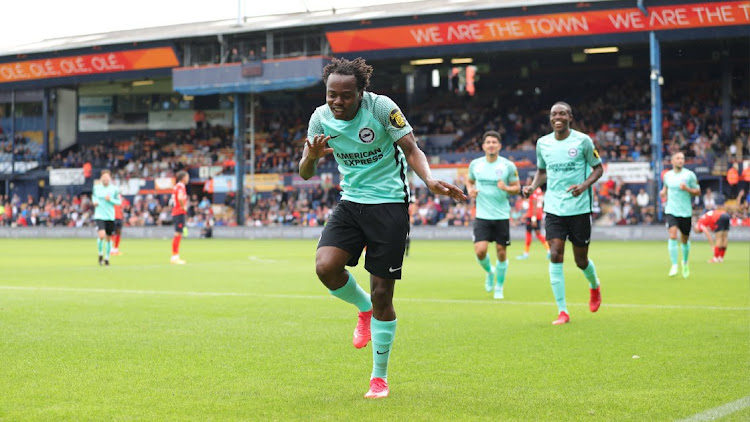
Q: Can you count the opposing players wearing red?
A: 4